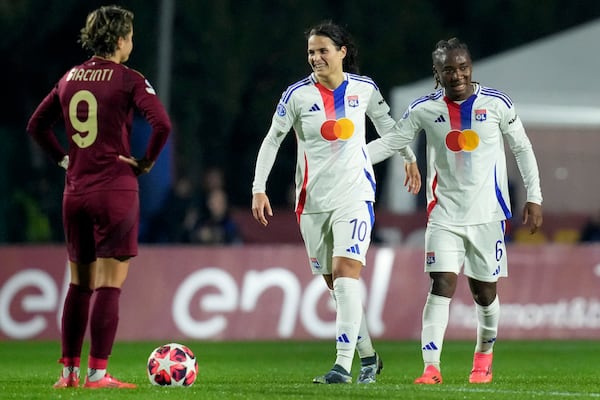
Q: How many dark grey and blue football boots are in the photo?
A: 2